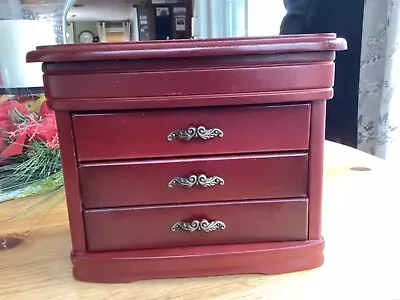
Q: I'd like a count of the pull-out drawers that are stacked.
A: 3